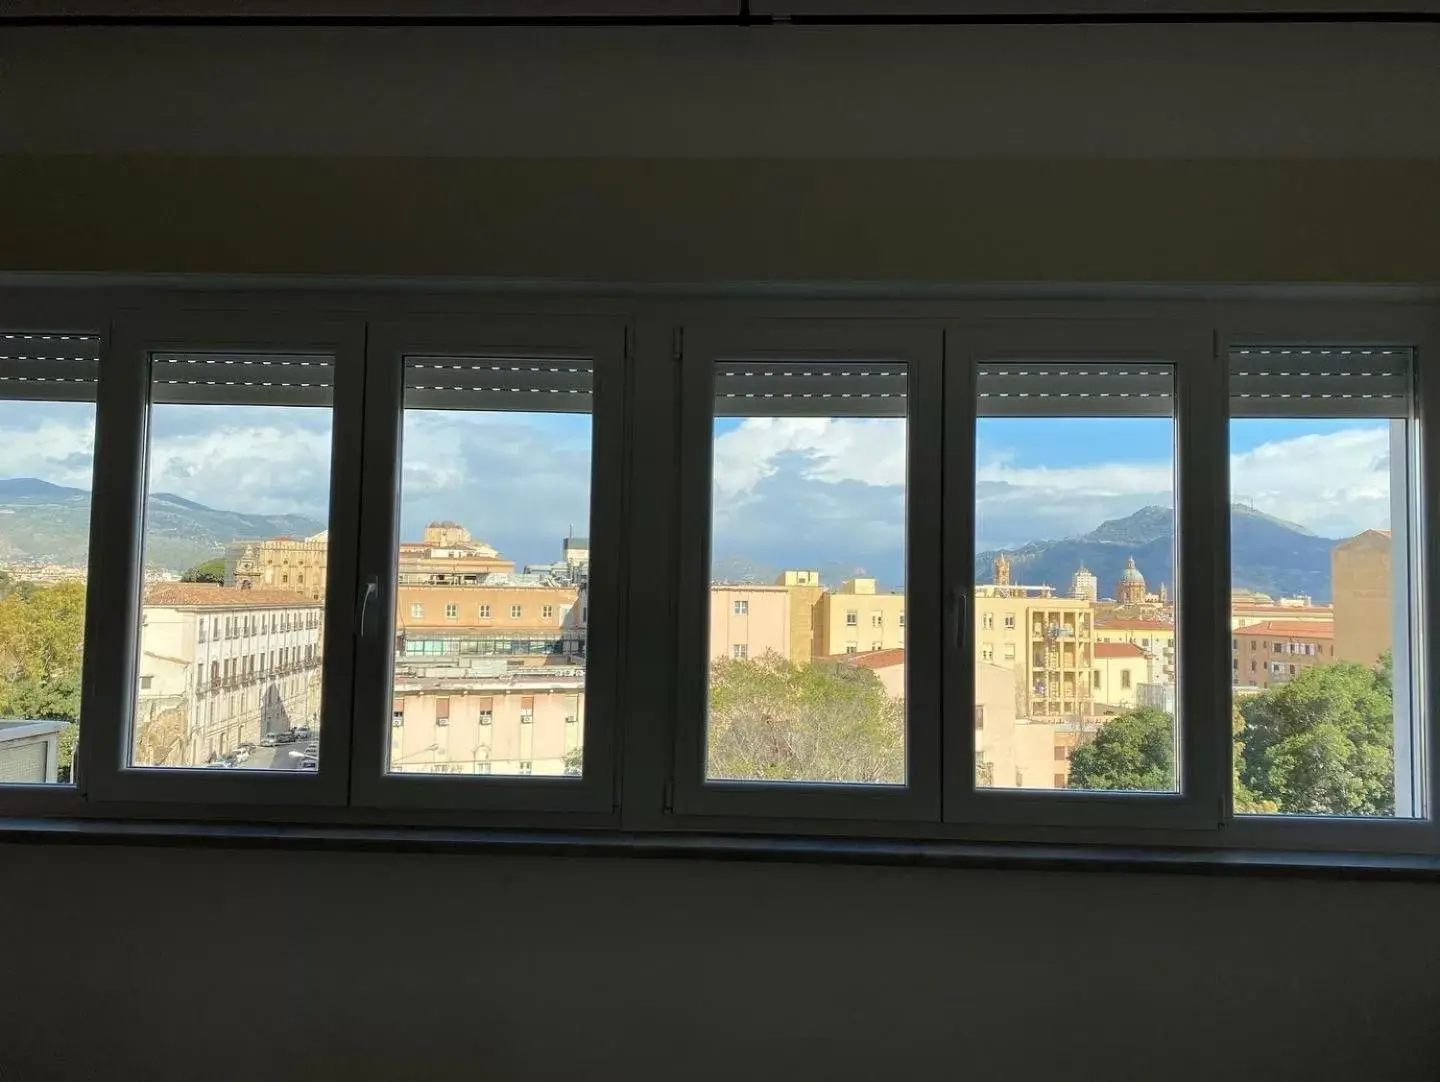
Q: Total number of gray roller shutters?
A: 6